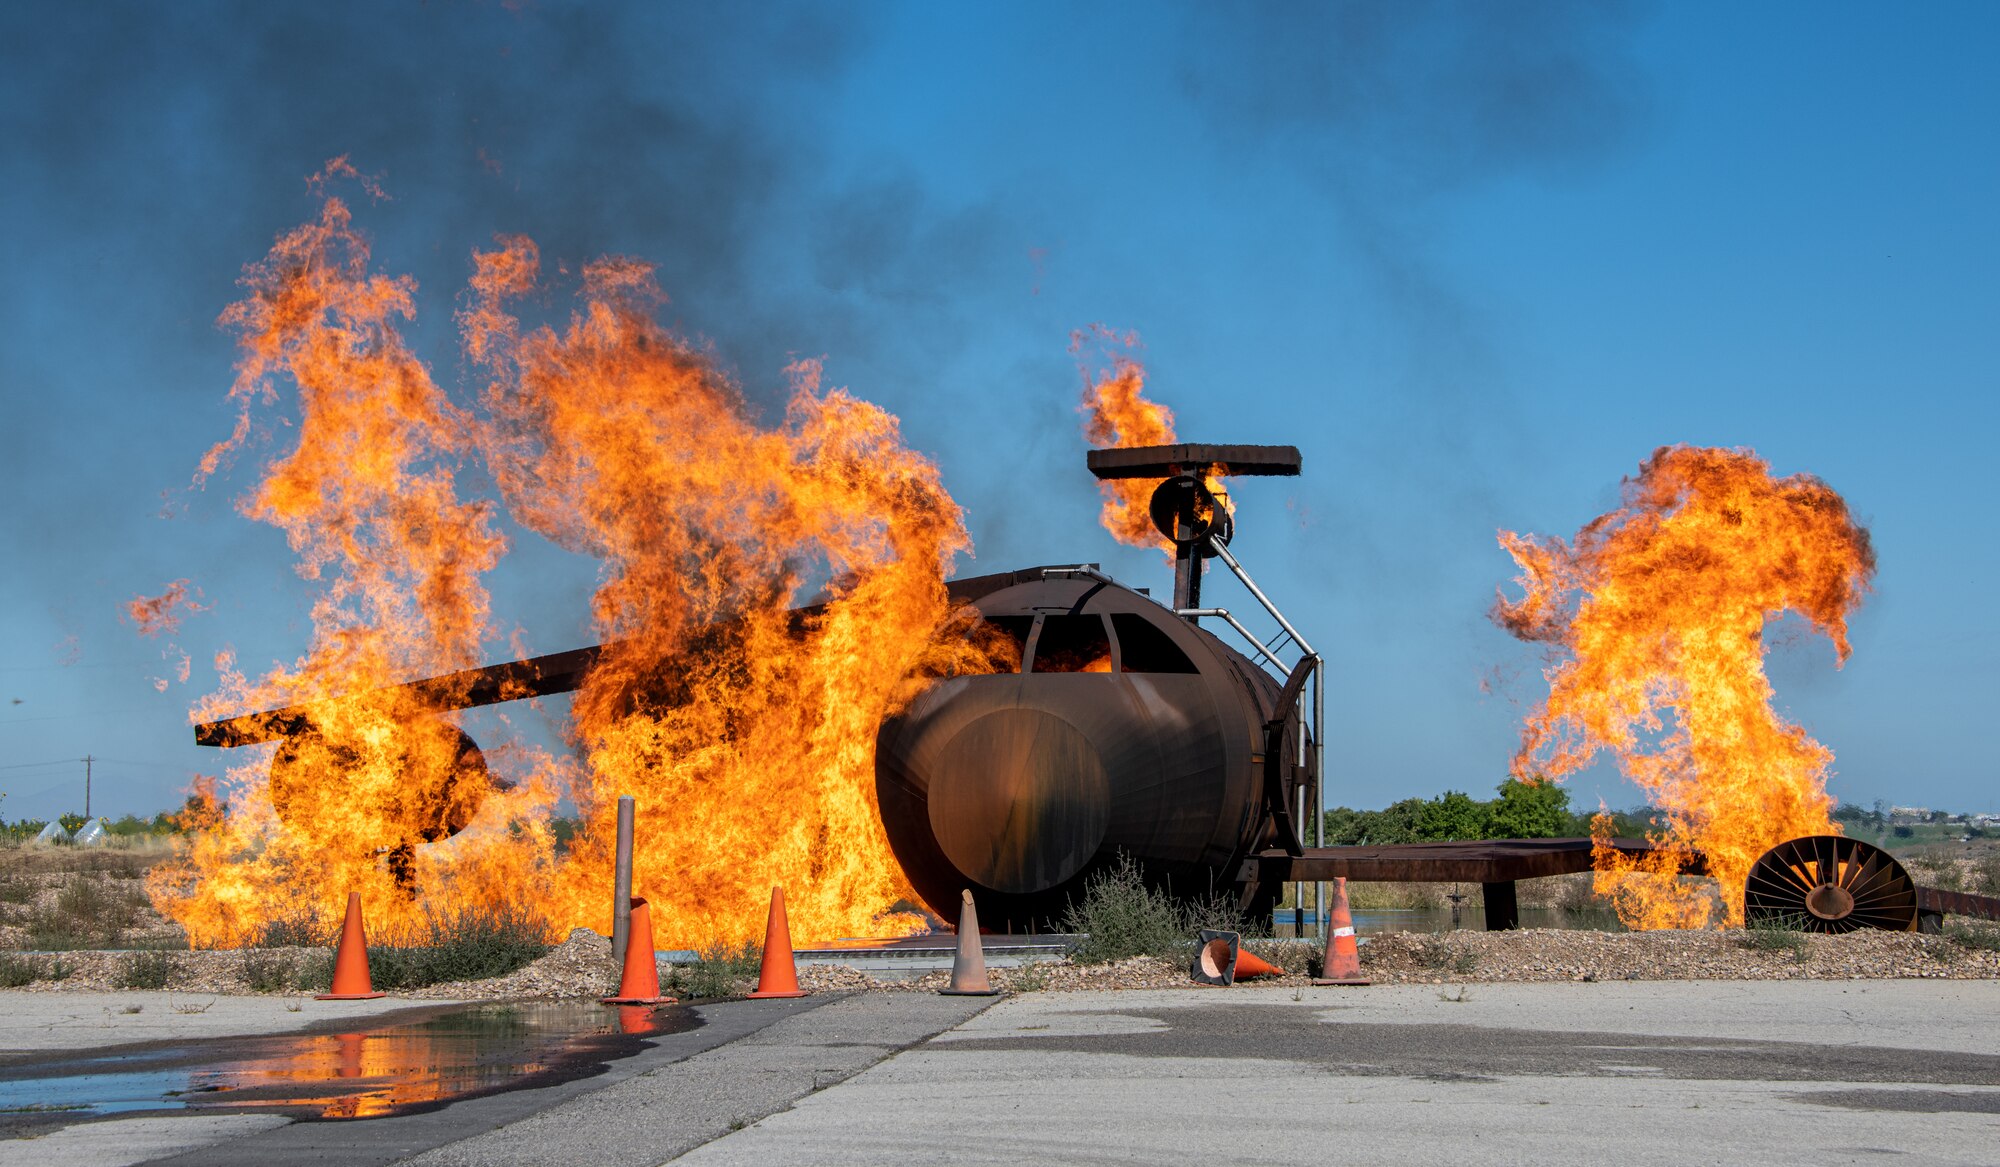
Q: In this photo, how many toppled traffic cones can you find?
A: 1